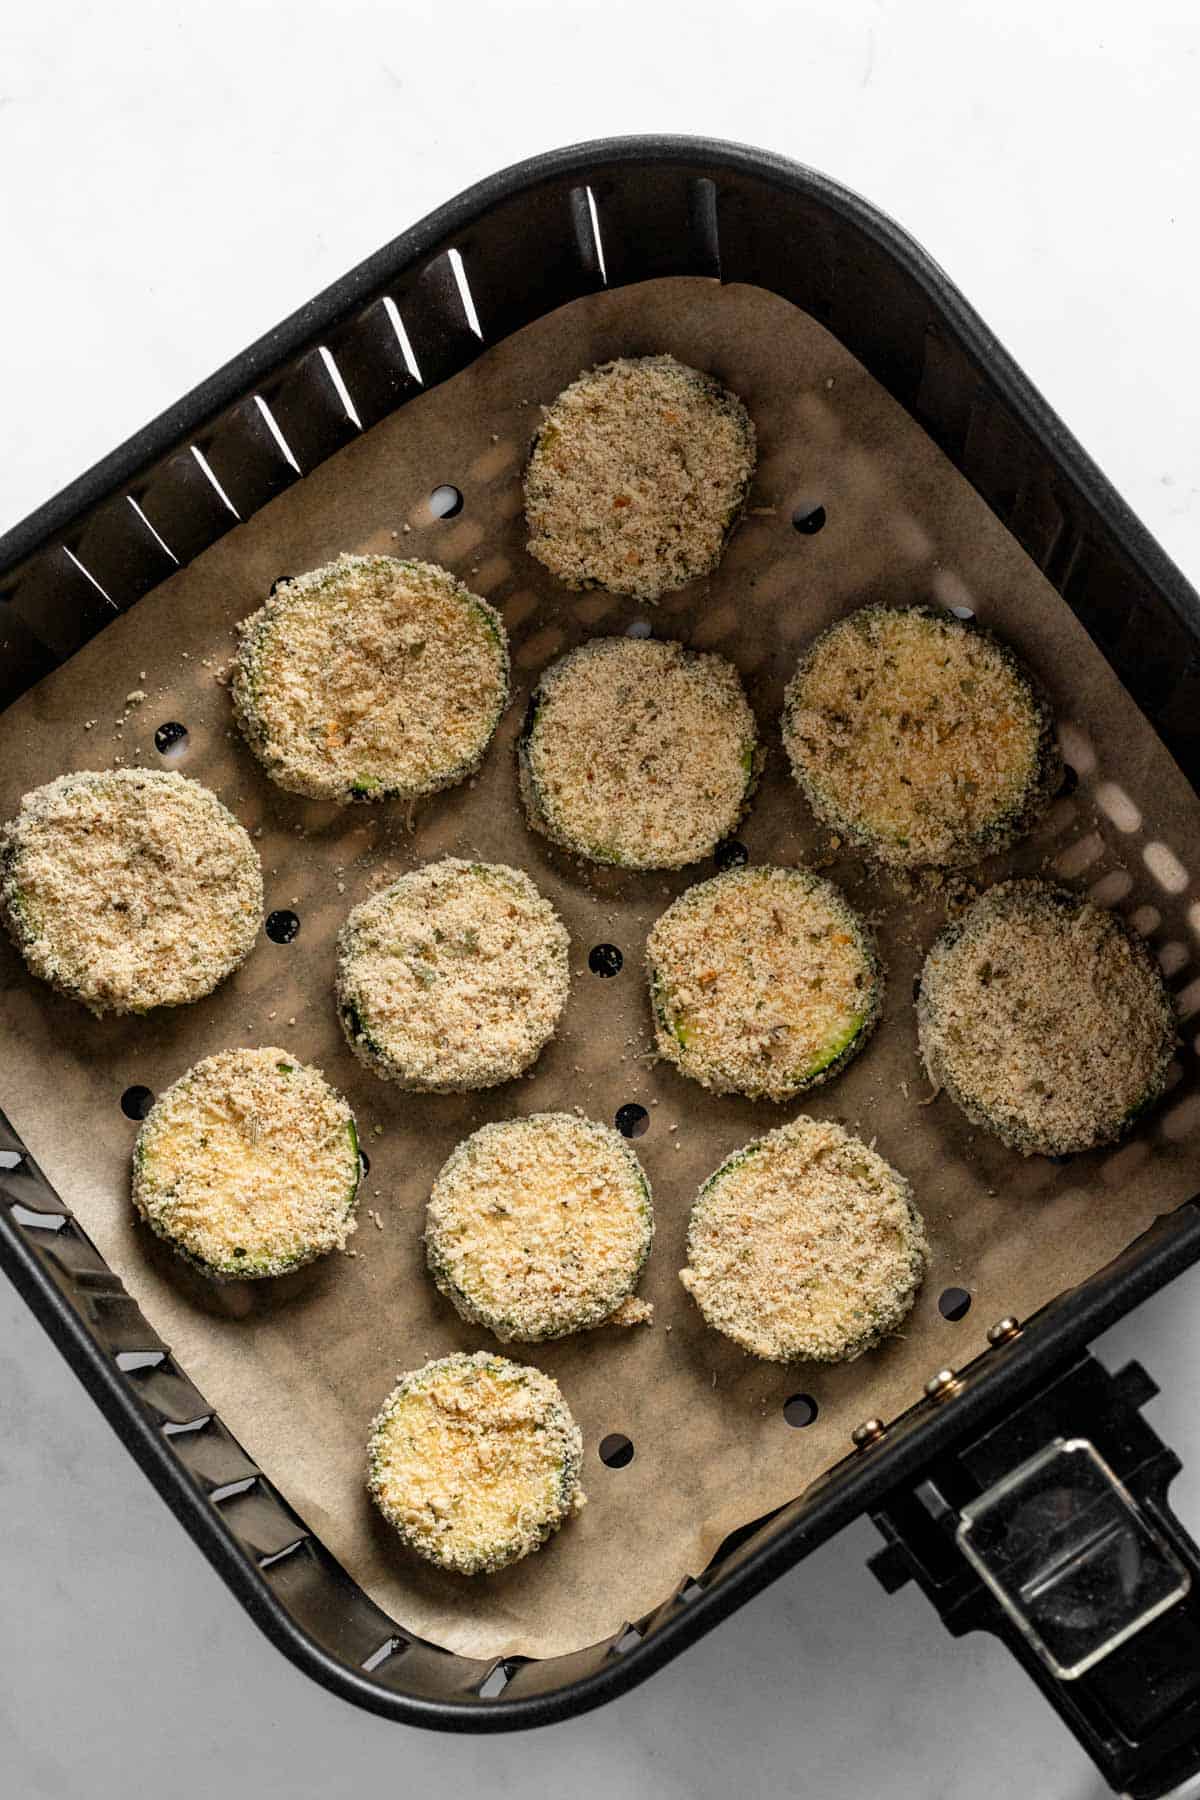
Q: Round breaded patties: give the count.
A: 12